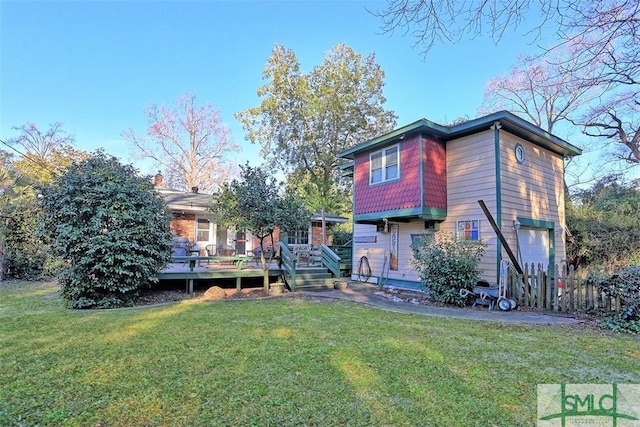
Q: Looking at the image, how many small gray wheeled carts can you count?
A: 1